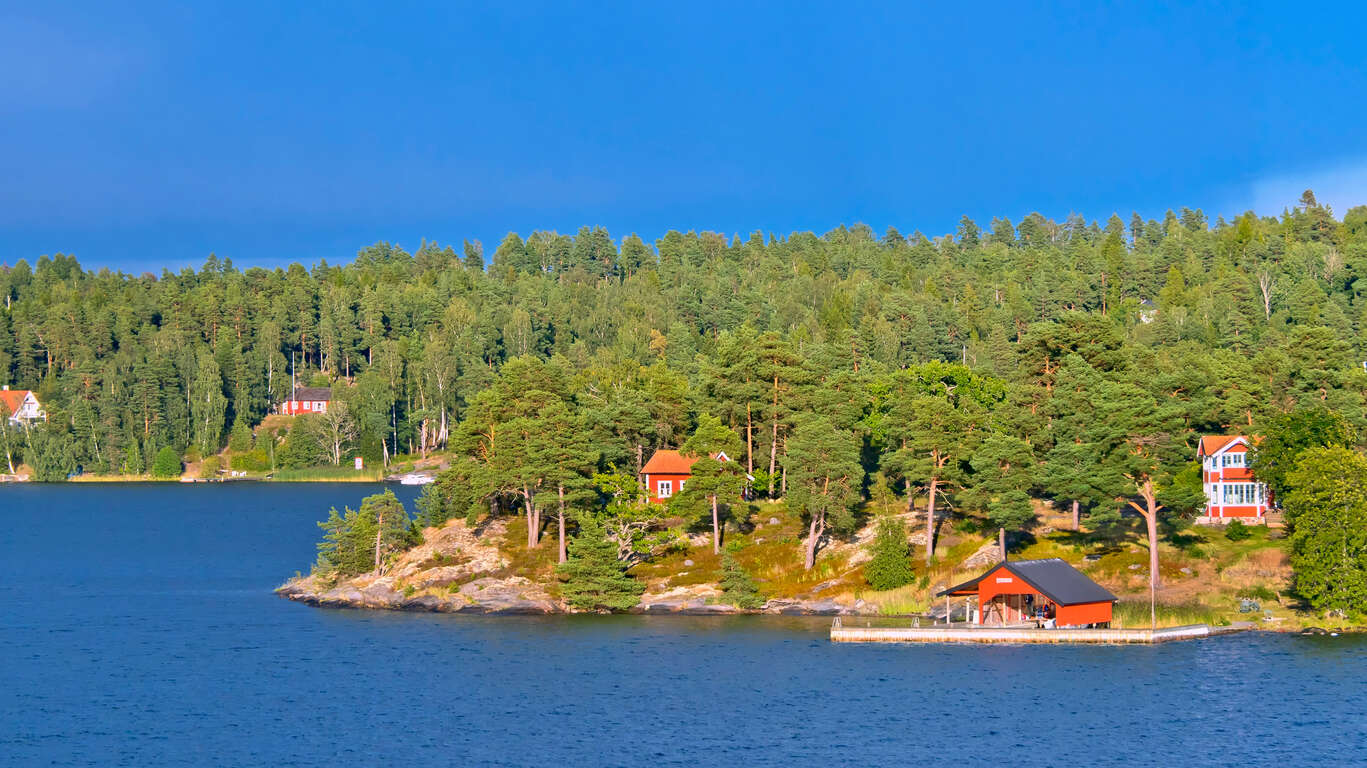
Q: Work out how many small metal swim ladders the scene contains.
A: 2